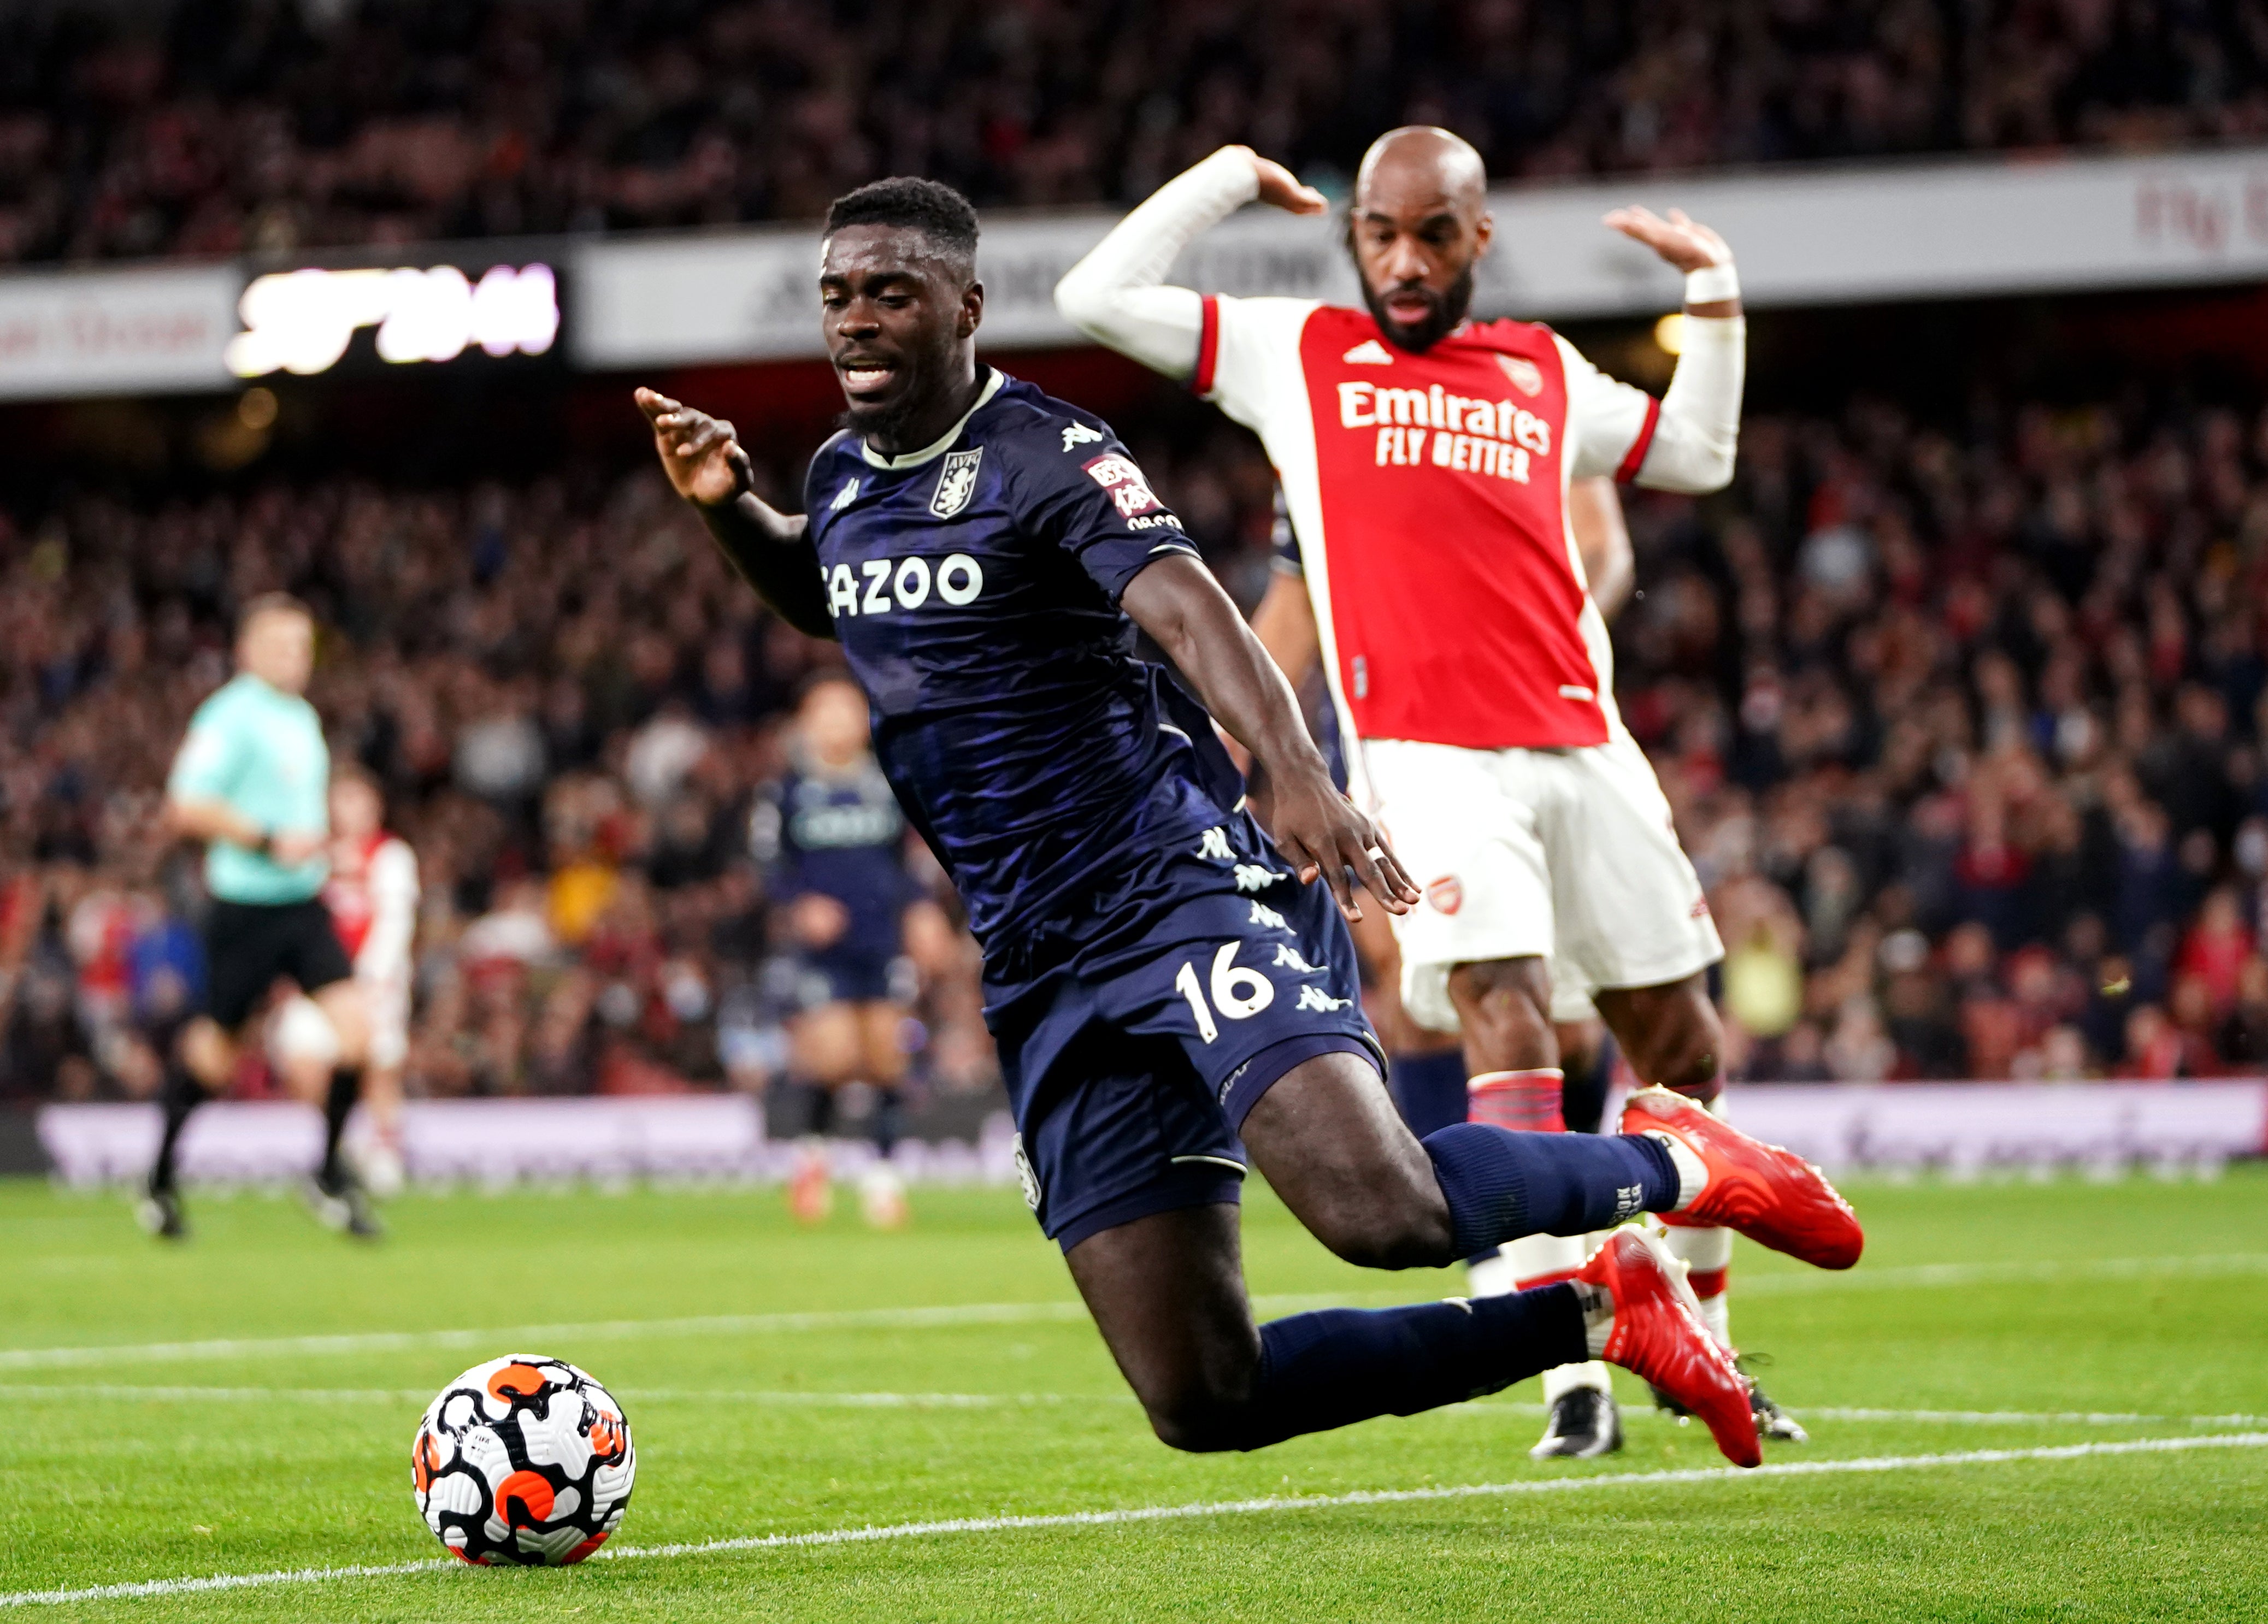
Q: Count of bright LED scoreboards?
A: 1